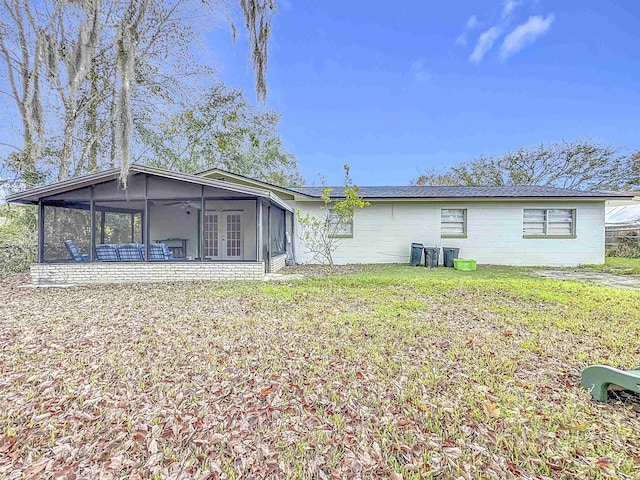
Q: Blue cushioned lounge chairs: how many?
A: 4